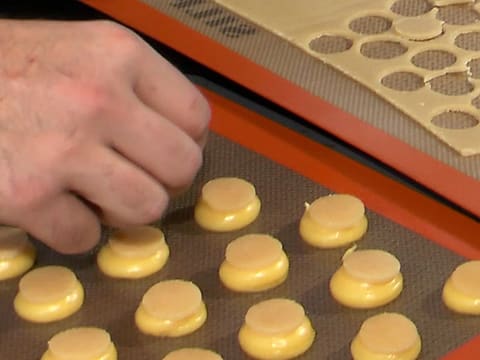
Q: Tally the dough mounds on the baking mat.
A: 13